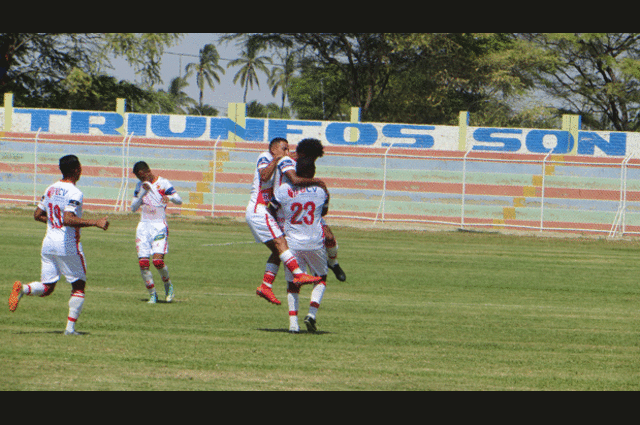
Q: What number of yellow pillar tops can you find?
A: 6